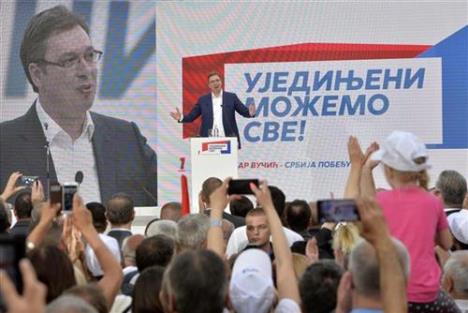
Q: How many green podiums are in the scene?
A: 0